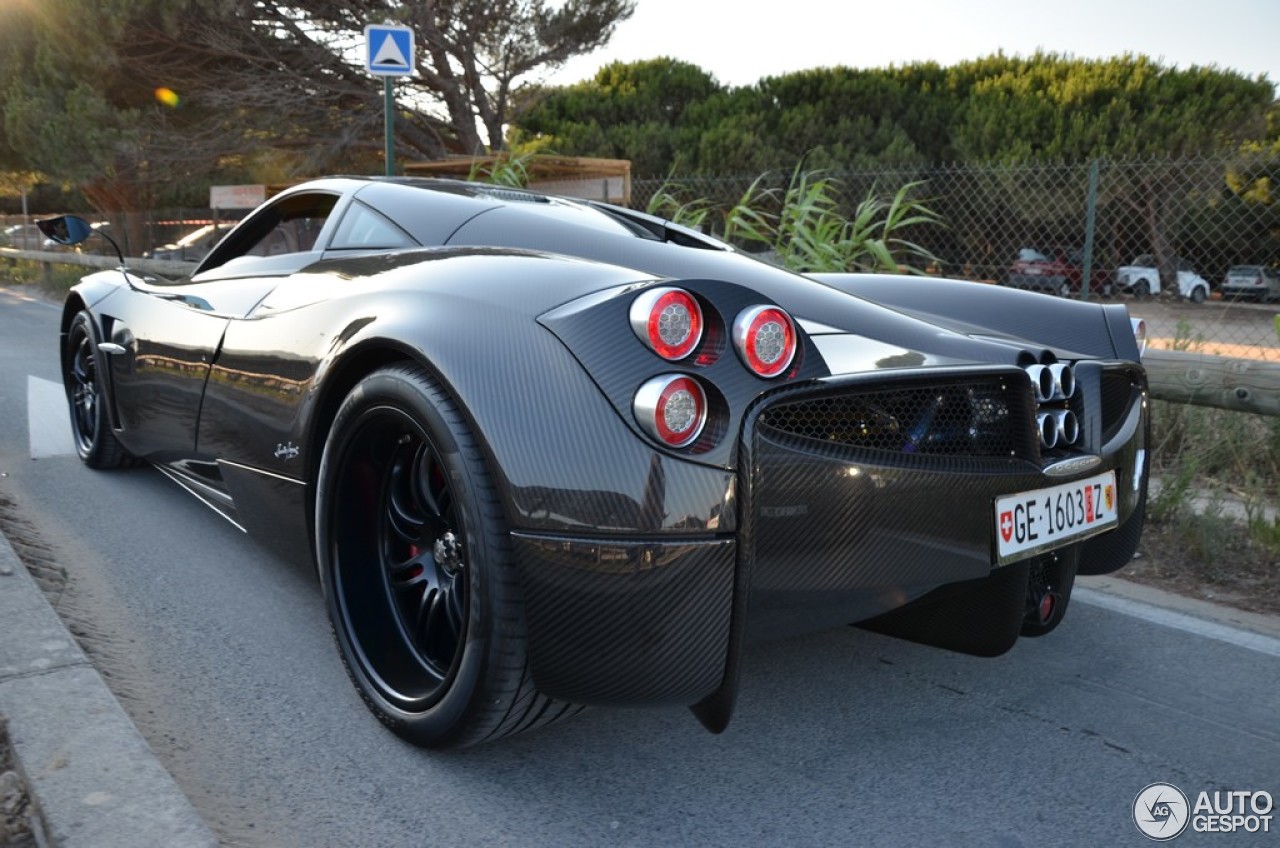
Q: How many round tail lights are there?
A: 3